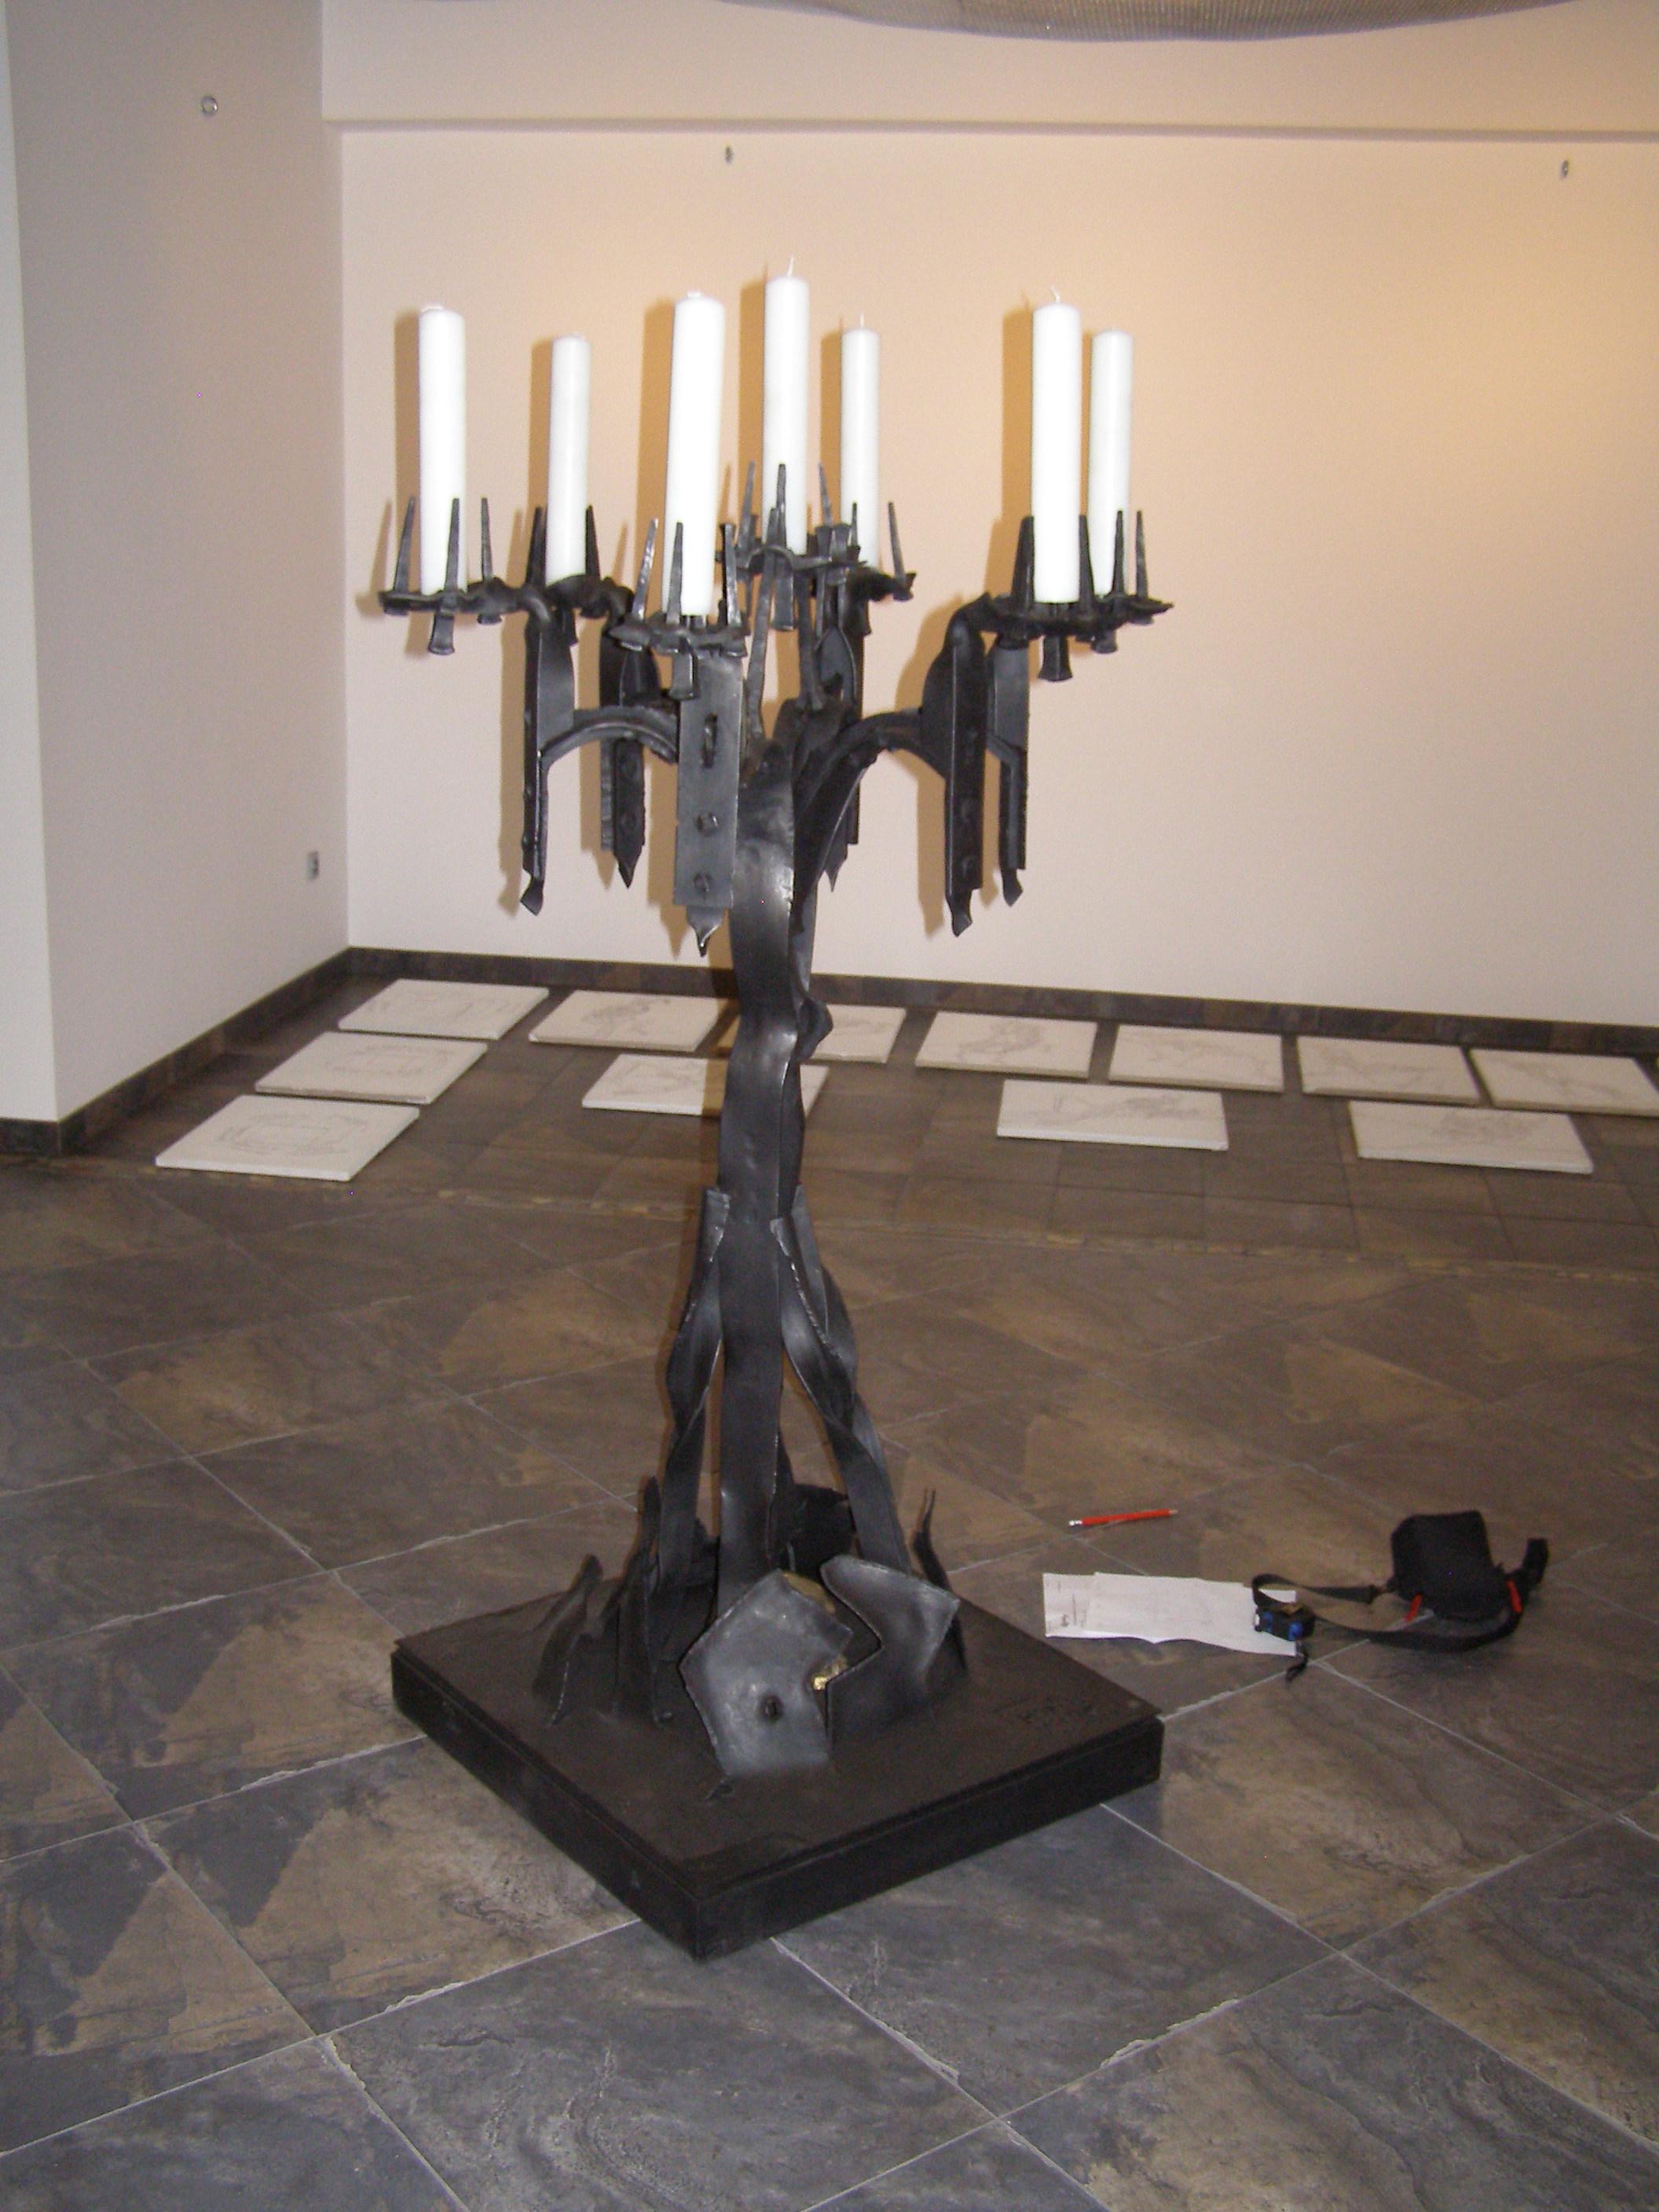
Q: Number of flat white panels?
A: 12